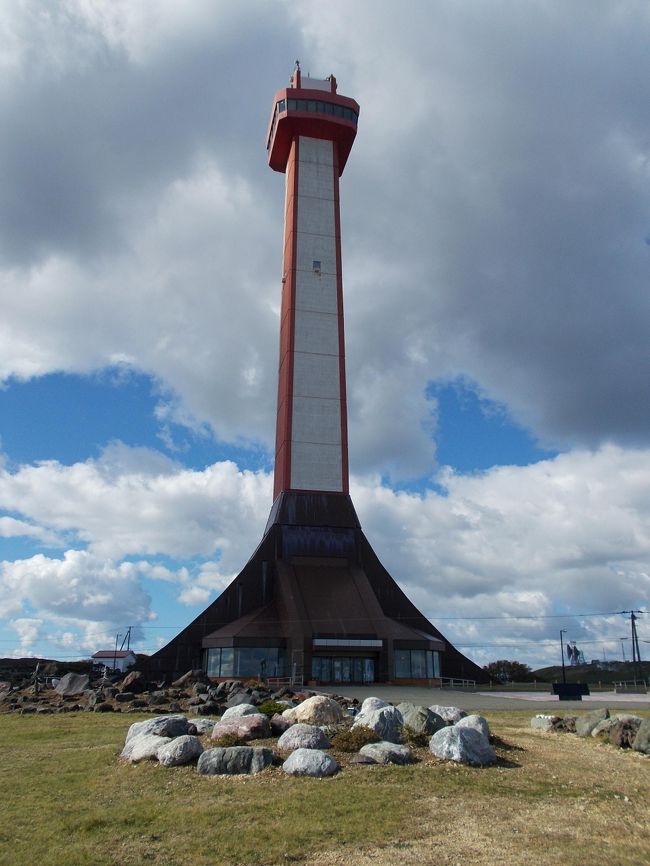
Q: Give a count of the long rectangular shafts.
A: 1